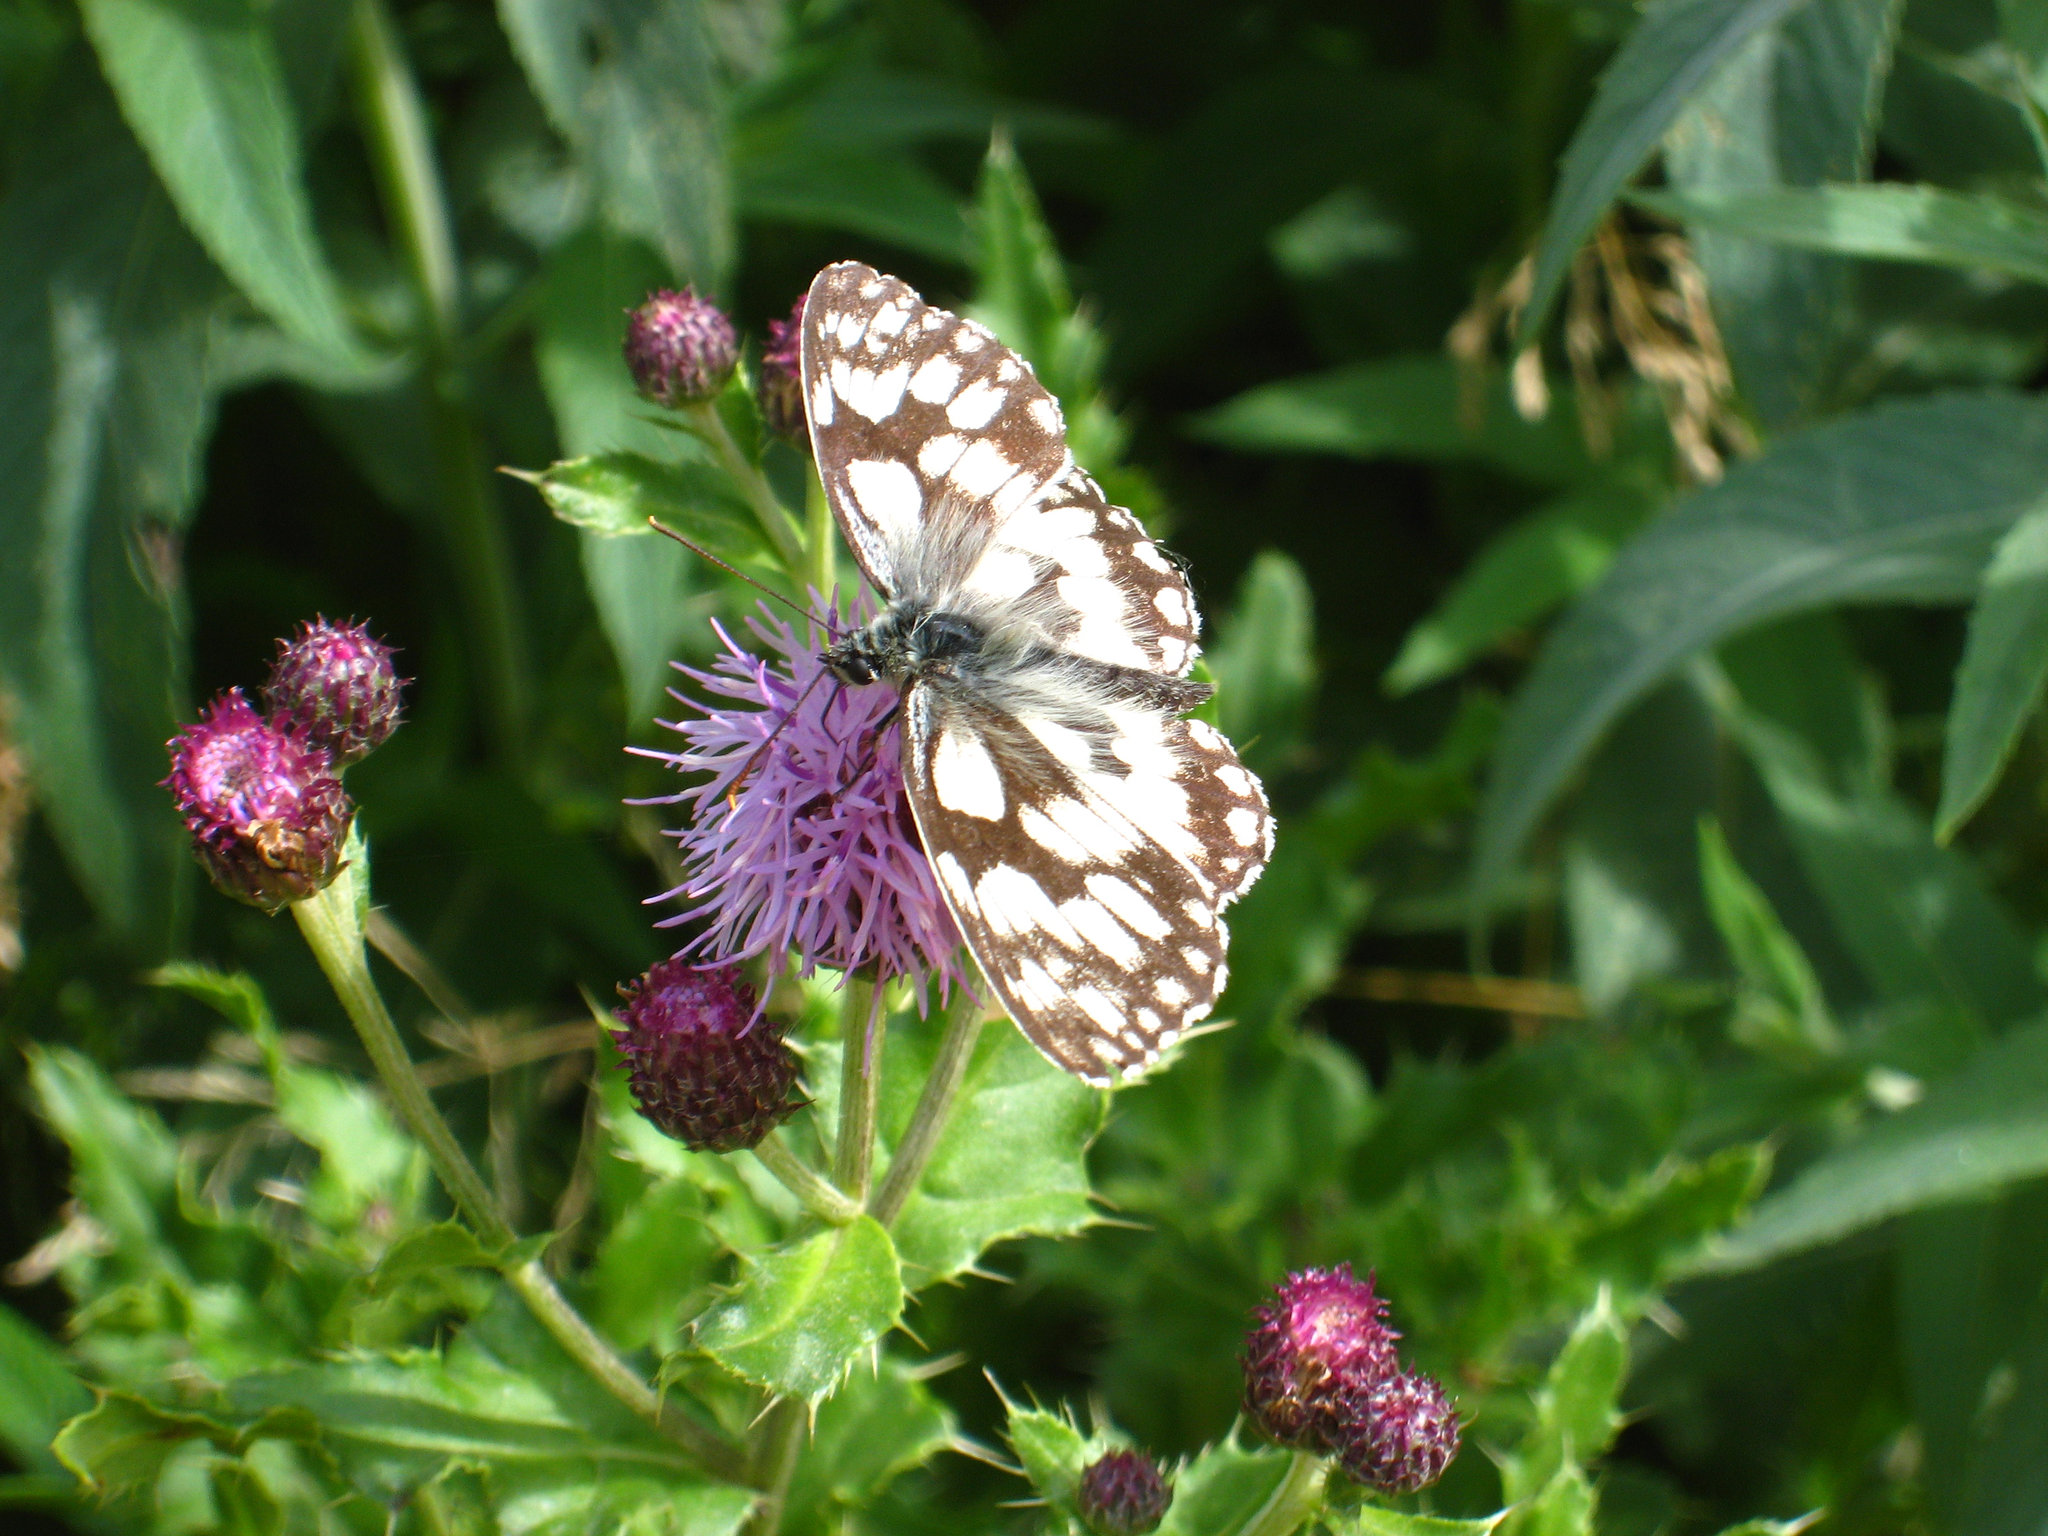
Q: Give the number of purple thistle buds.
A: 8